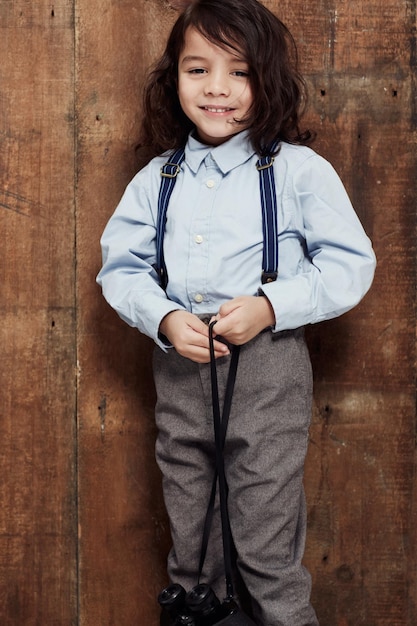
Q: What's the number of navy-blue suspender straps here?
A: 2